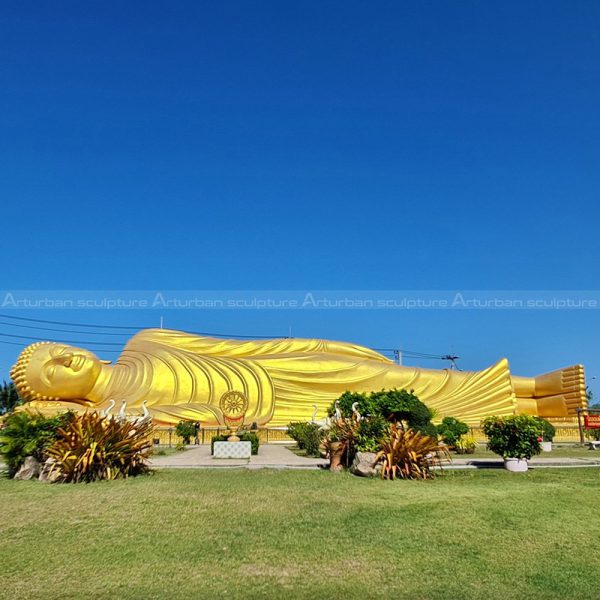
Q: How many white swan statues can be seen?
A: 6